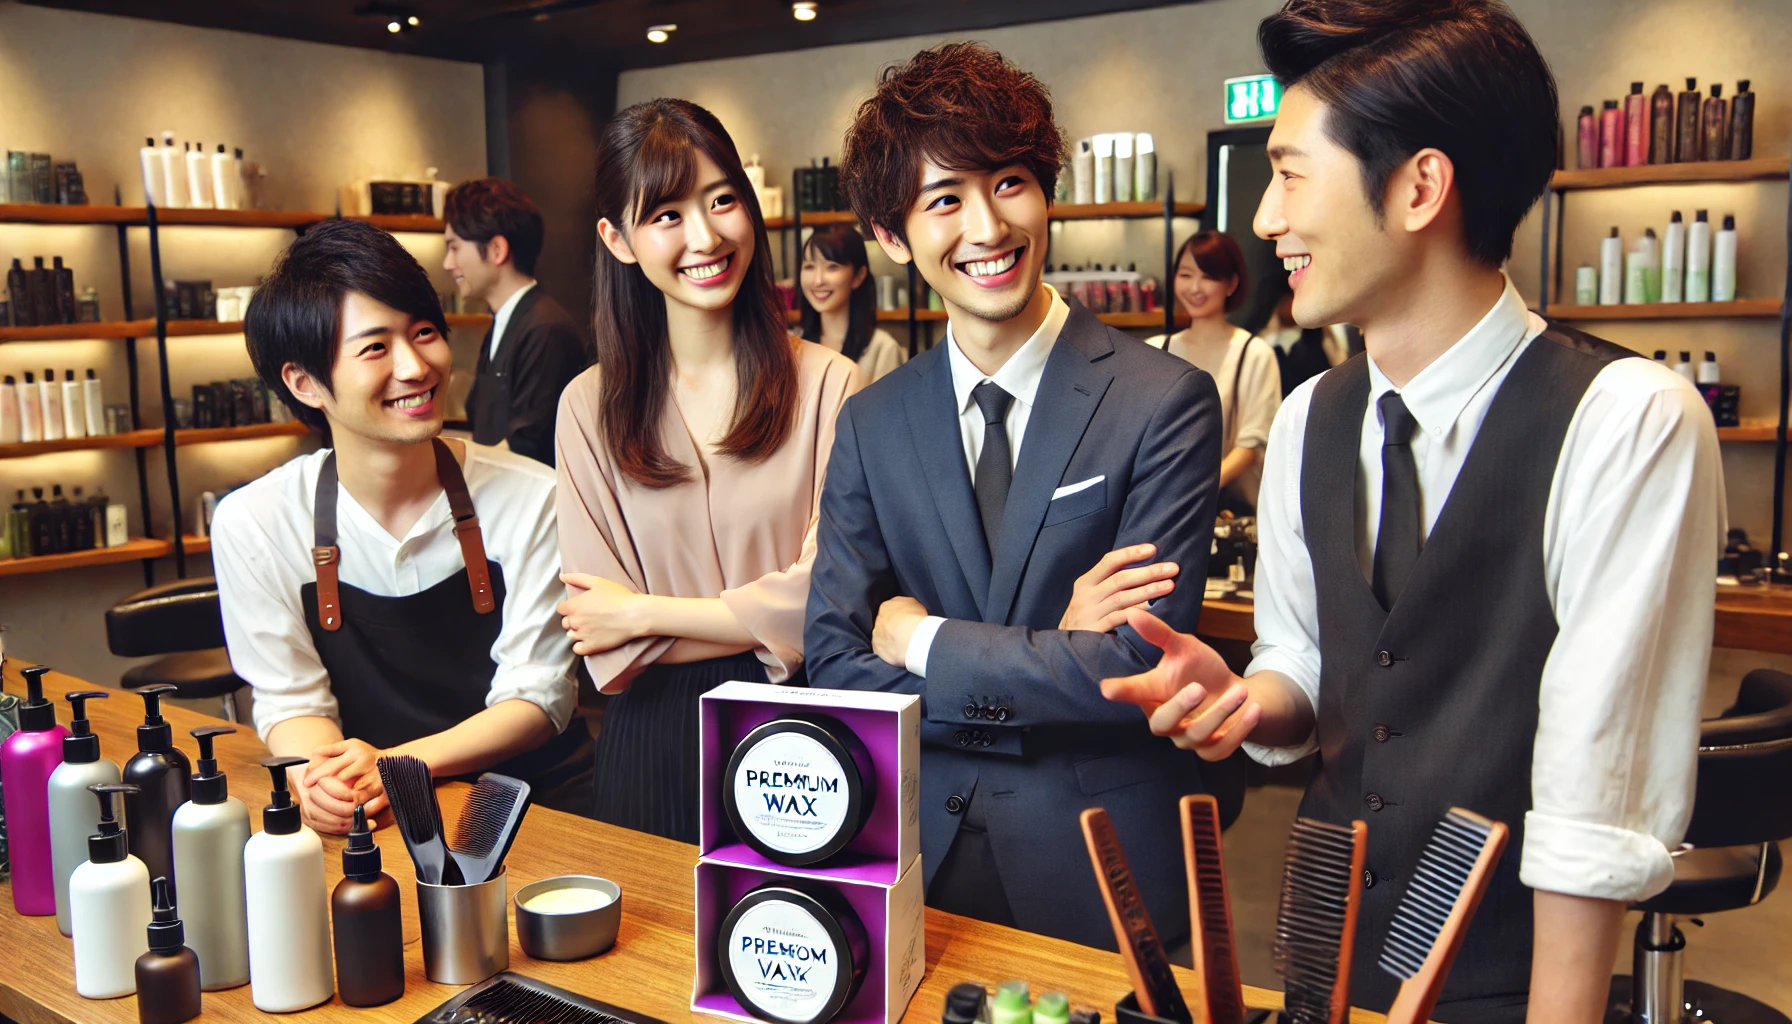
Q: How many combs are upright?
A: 6